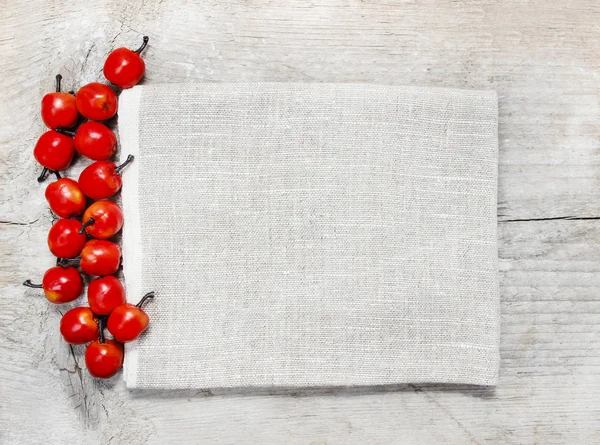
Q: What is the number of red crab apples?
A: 15